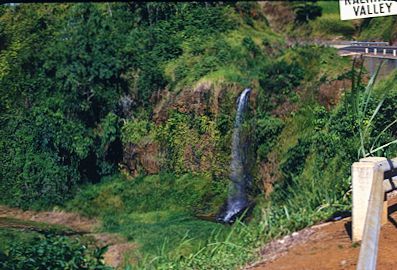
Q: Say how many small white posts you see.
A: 4